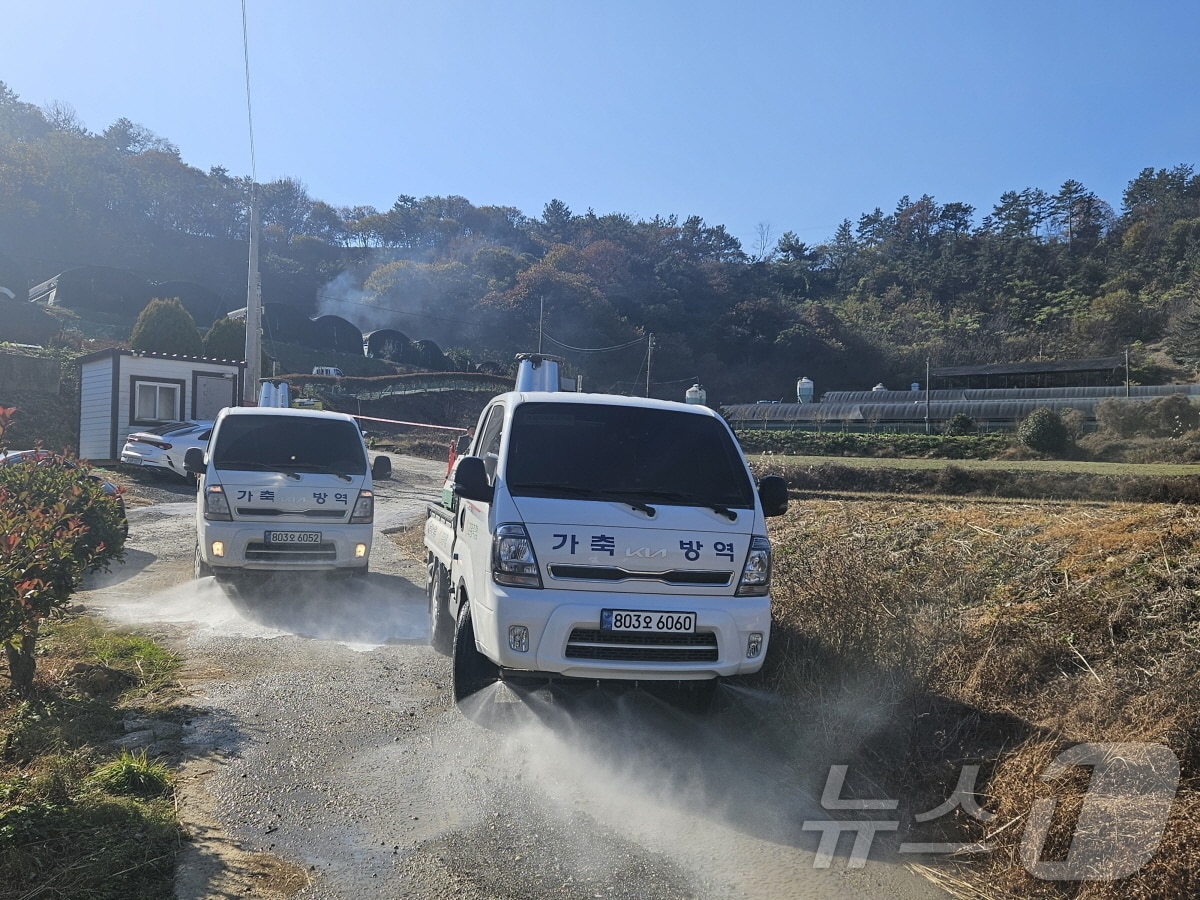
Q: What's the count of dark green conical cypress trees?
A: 2